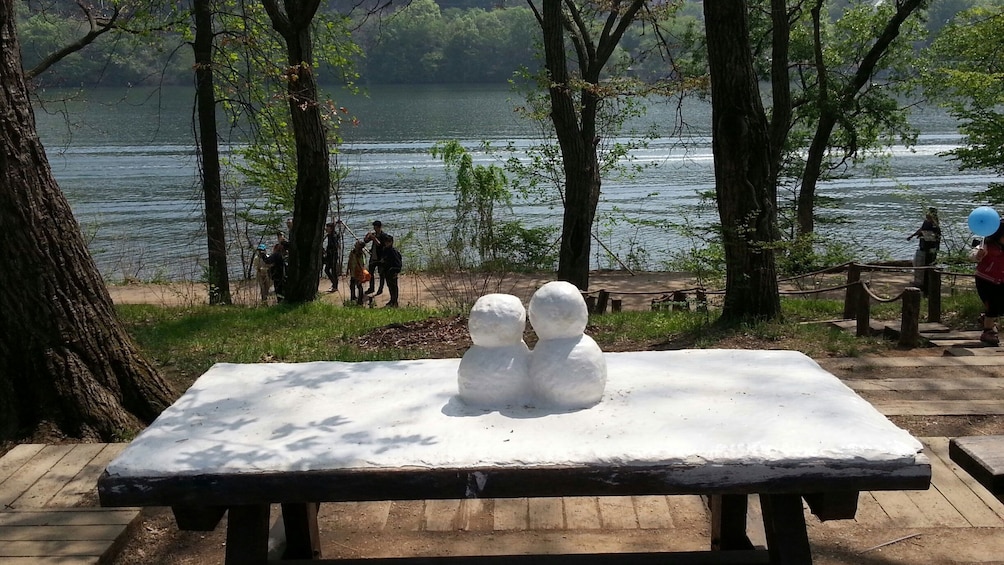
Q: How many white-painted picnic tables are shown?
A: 1